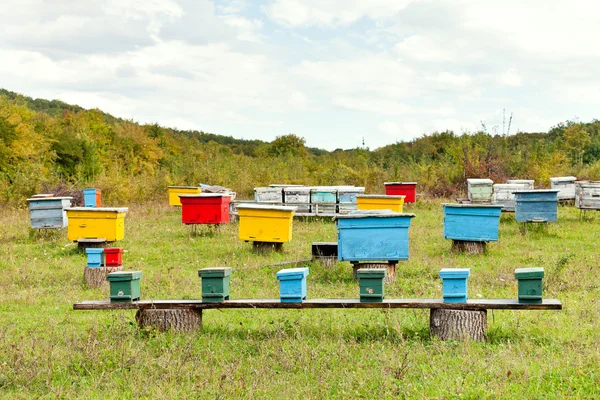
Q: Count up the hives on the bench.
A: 6